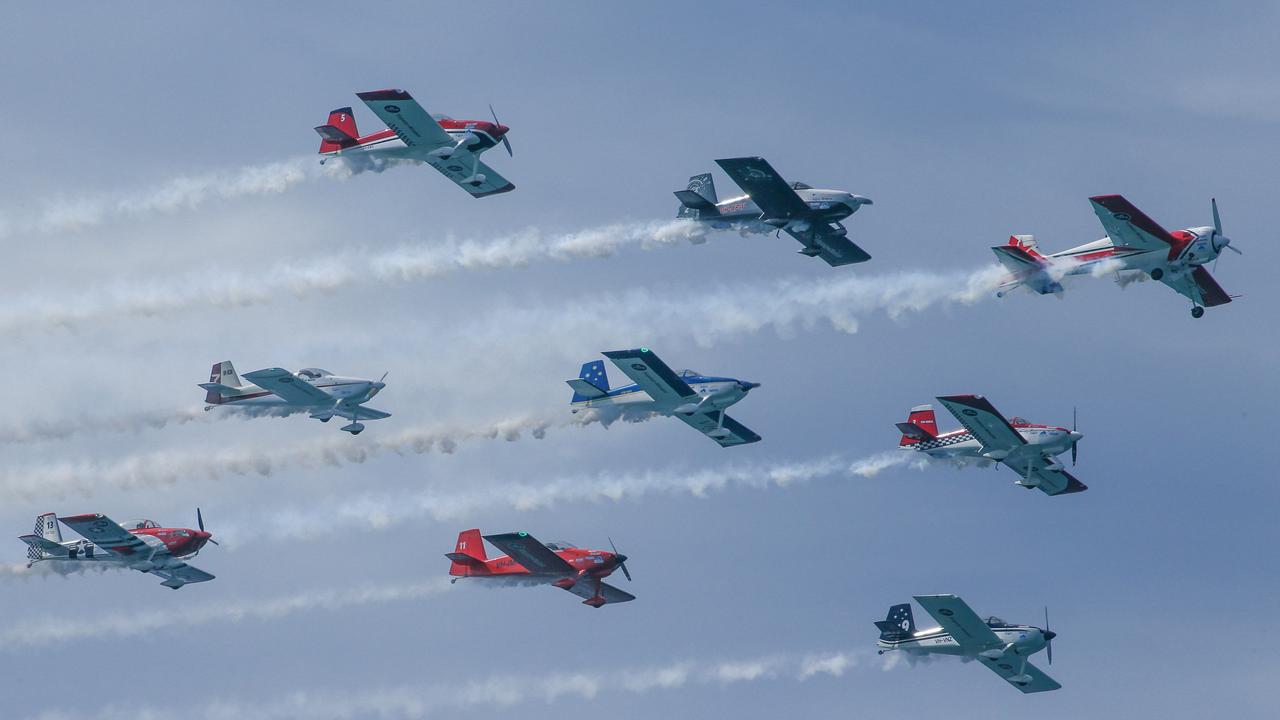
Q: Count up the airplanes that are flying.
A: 9